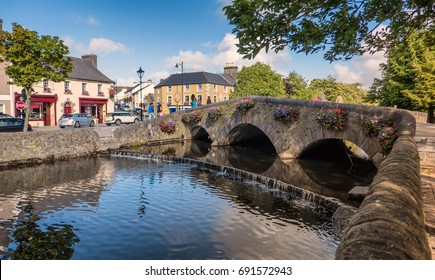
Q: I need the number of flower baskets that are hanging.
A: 8